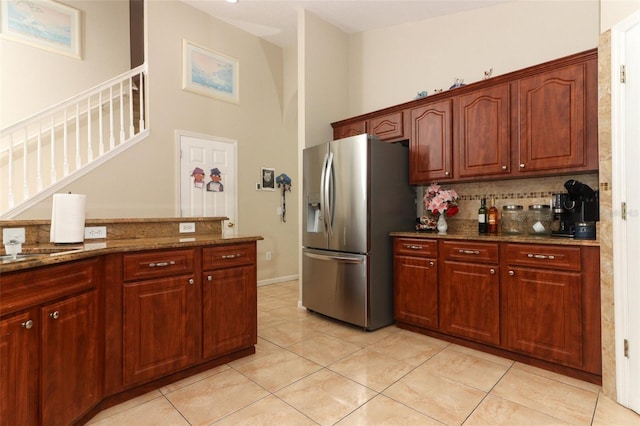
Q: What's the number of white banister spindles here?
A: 12